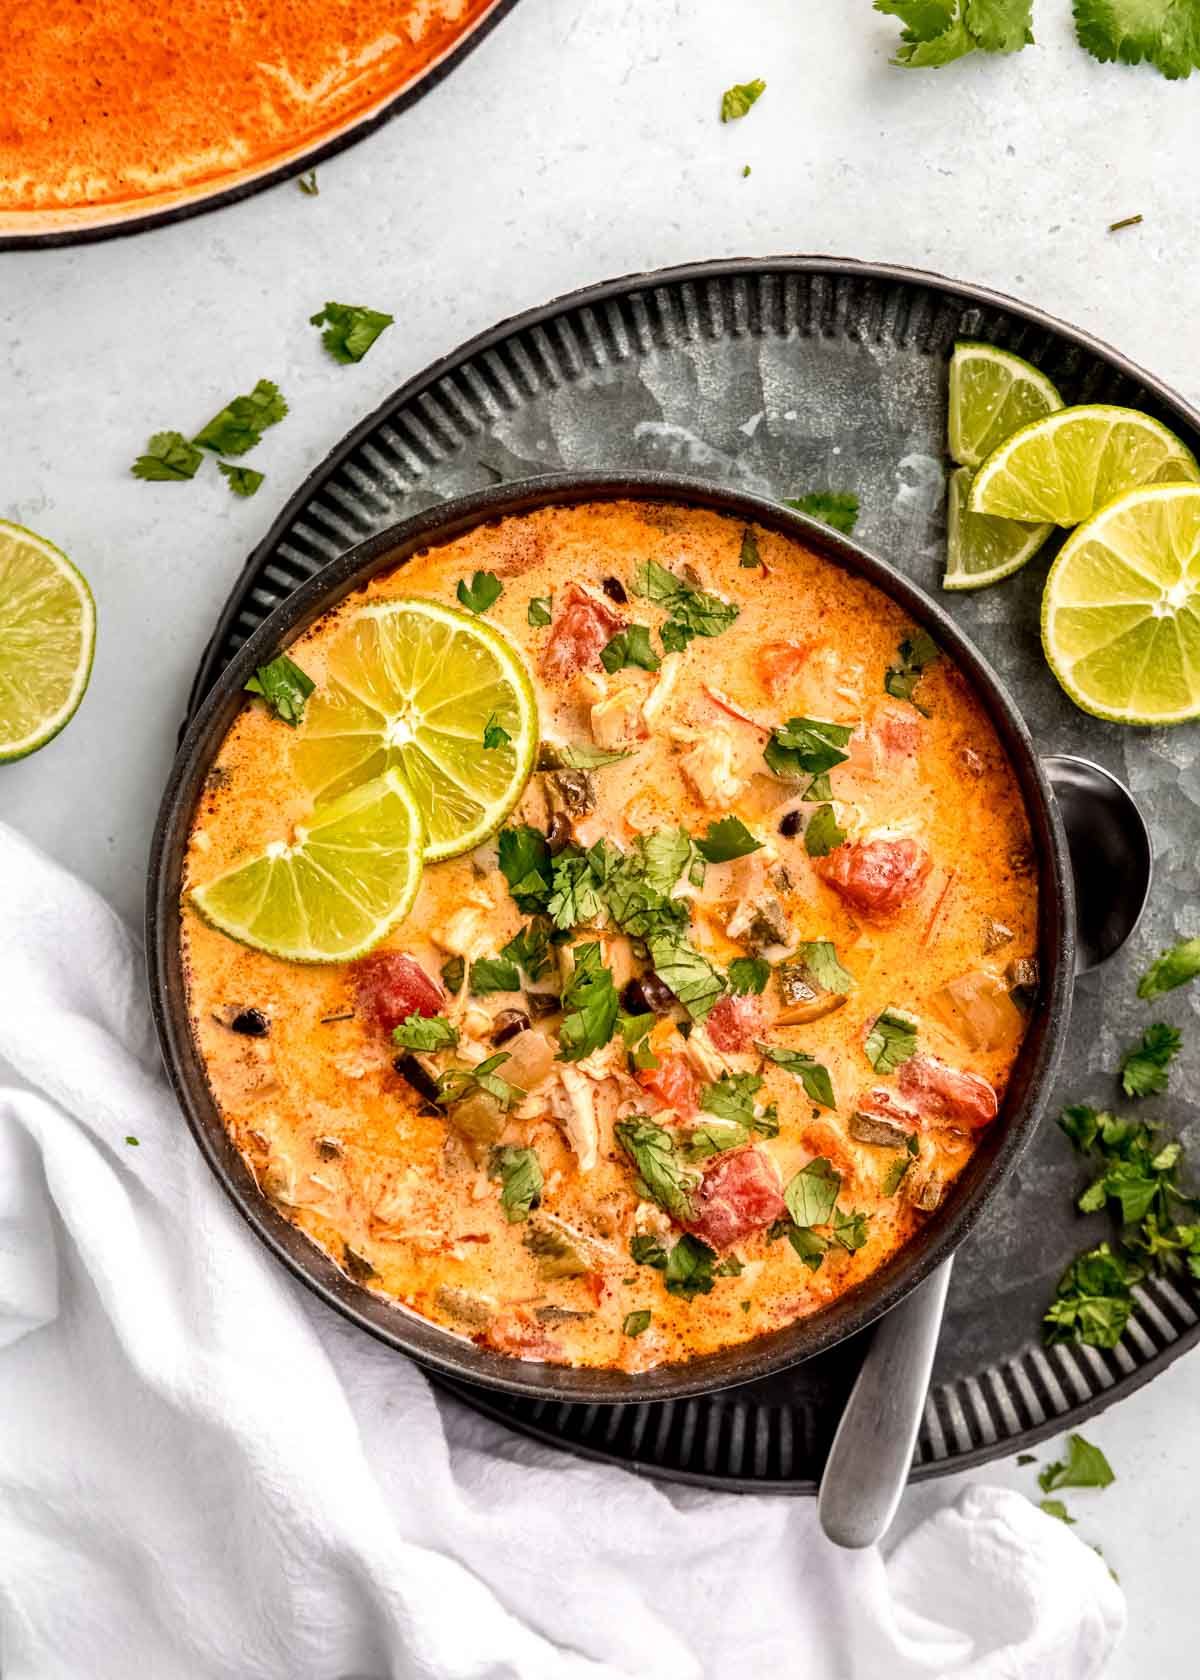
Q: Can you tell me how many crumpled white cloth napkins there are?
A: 1